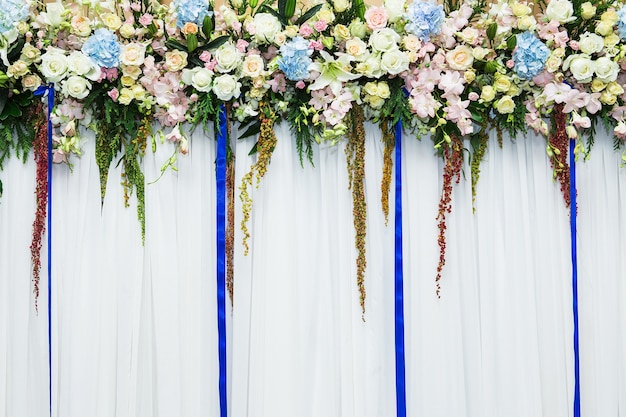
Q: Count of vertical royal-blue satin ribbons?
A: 4